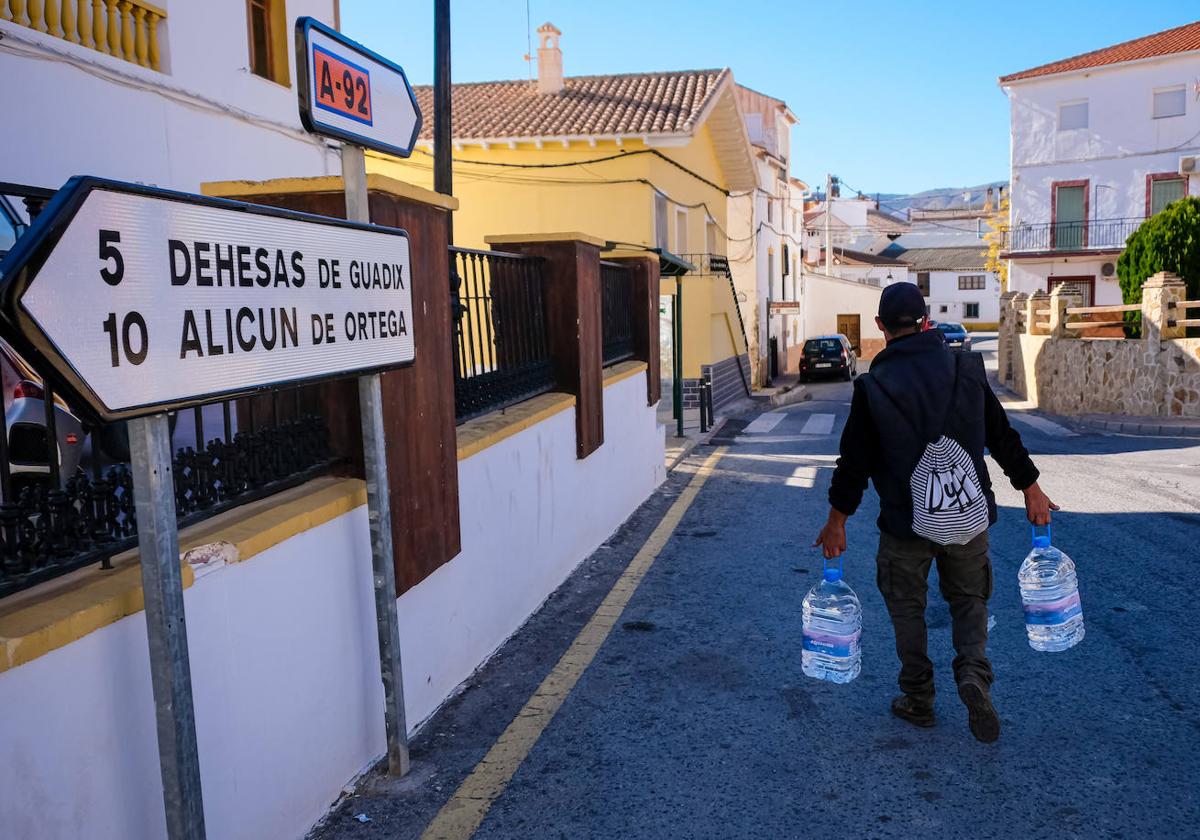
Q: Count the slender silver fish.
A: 0